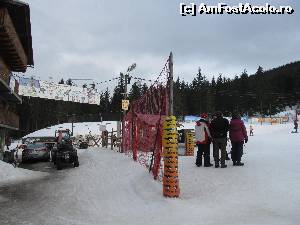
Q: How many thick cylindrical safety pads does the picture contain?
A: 2